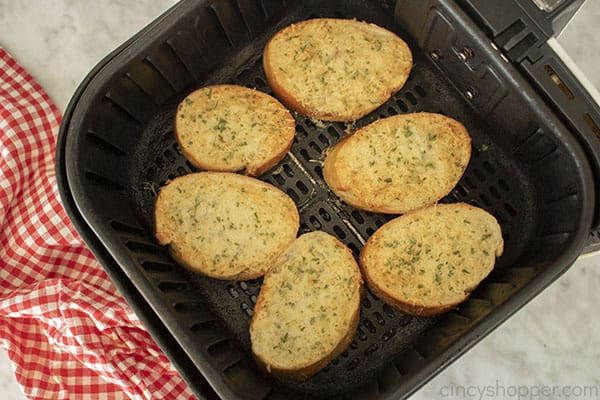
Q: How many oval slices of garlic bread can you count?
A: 6